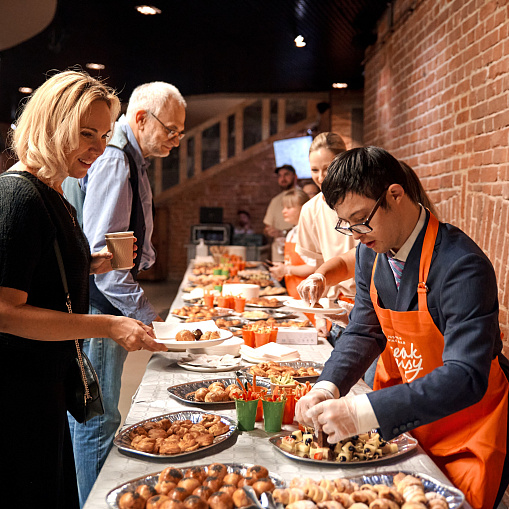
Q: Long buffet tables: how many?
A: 1